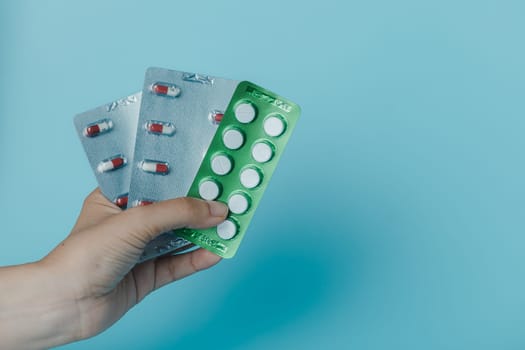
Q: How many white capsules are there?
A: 9